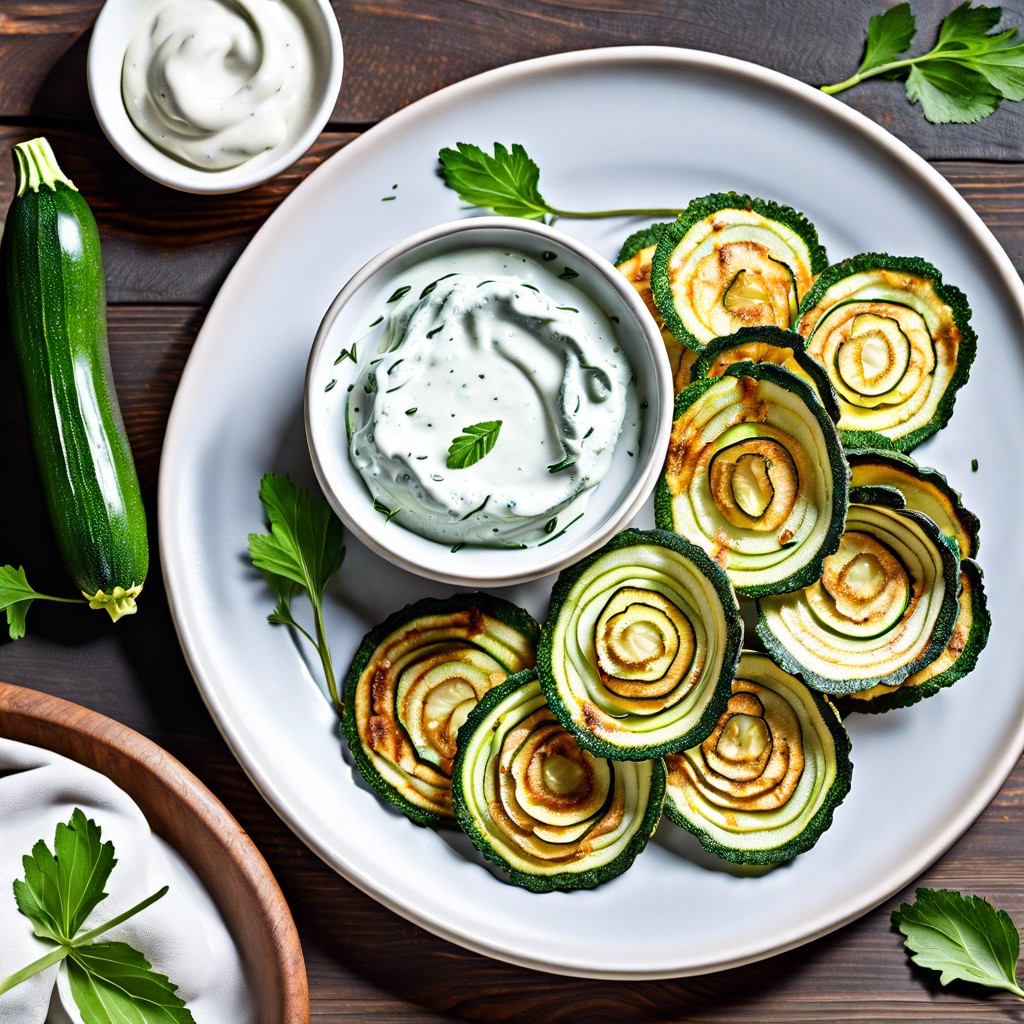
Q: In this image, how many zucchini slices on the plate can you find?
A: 12